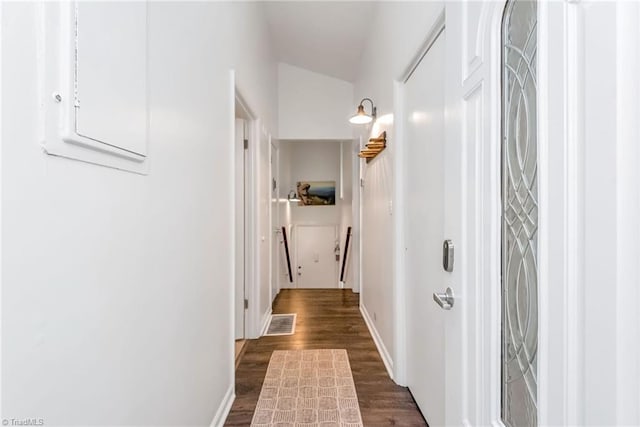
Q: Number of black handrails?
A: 2